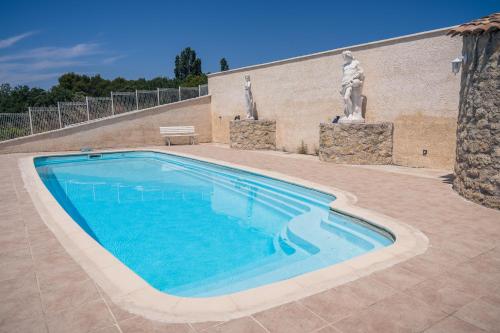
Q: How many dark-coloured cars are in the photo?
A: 0